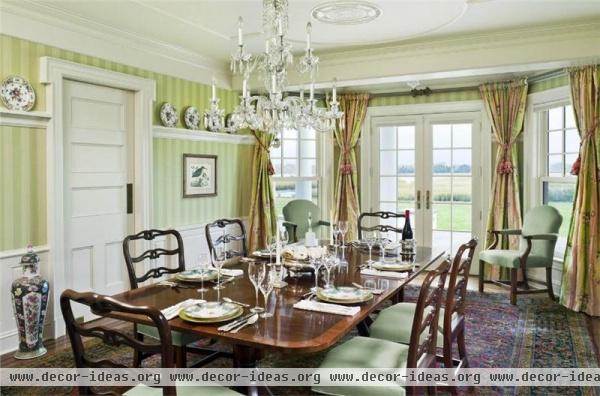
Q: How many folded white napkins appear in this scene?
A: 4